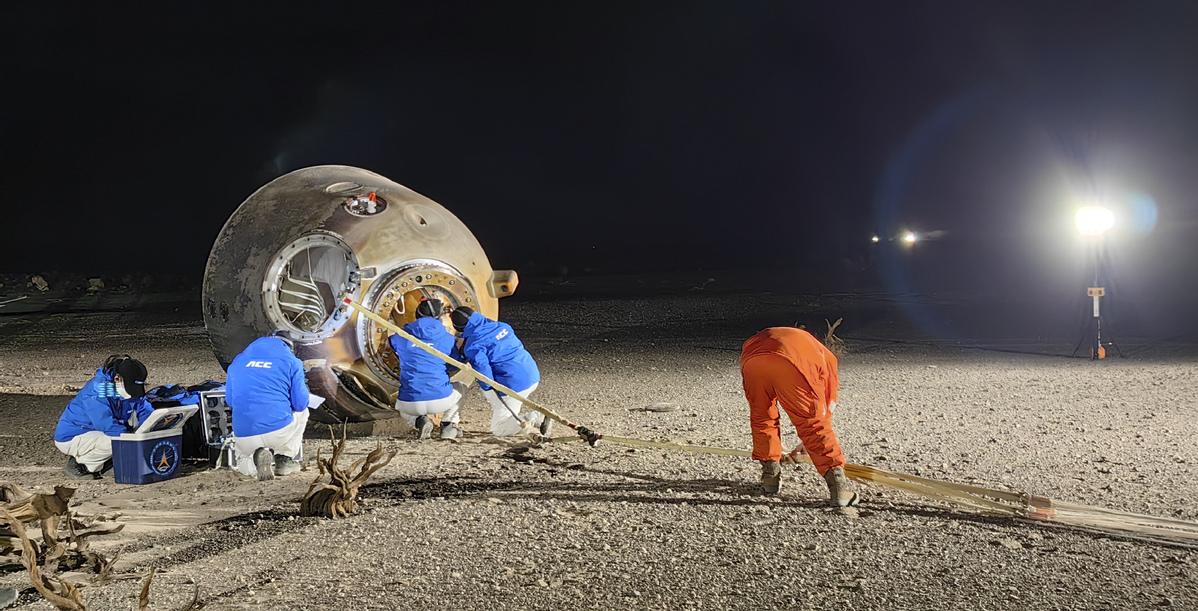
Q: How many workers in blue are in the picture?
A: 4